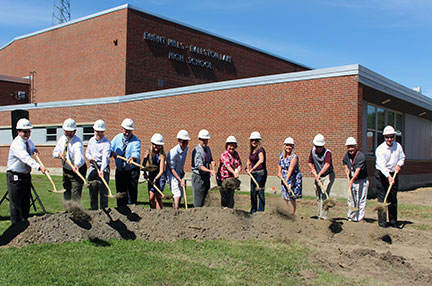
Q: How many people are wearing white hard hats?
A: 13